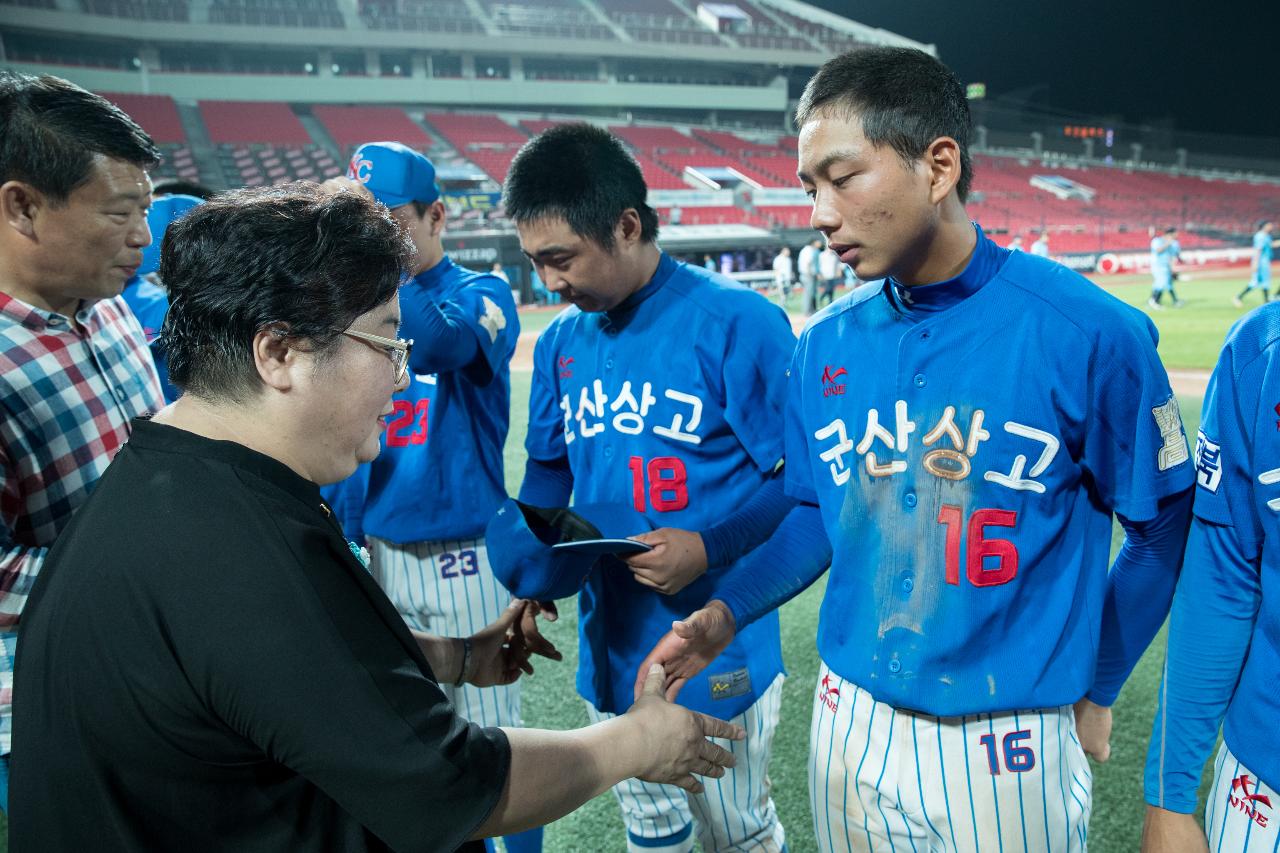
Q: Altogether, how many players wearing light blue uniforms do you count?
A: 2